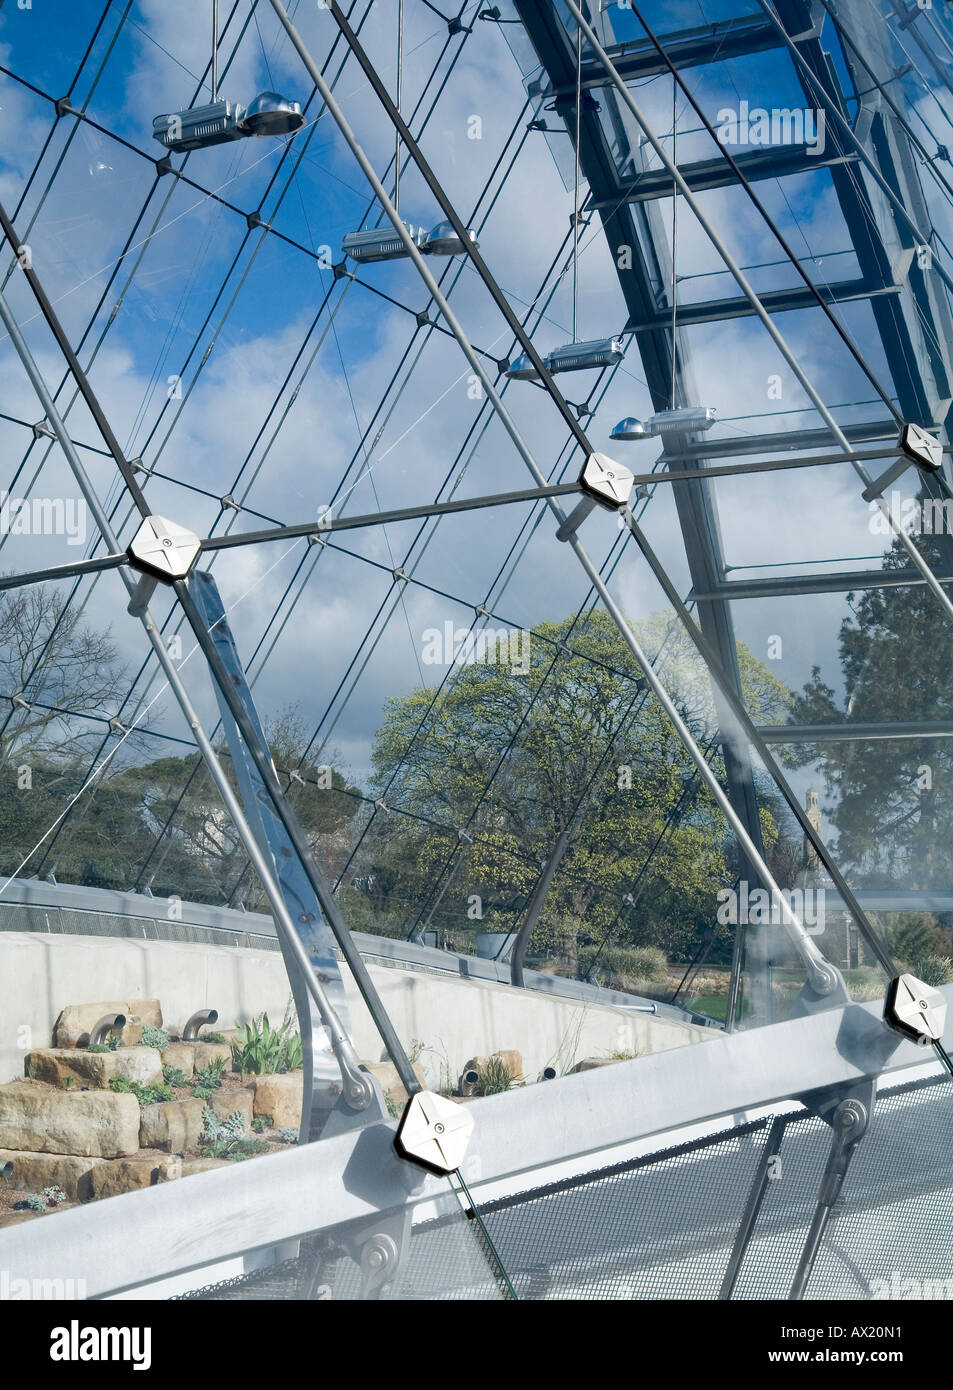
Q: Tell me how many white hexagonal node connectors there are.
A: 5